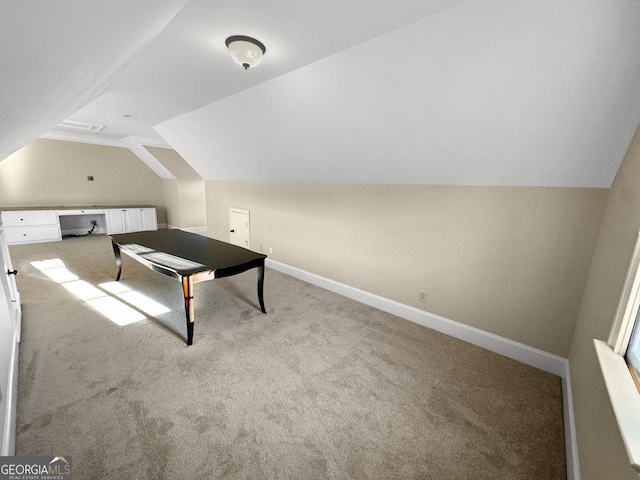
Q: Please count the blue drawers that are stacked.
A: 0